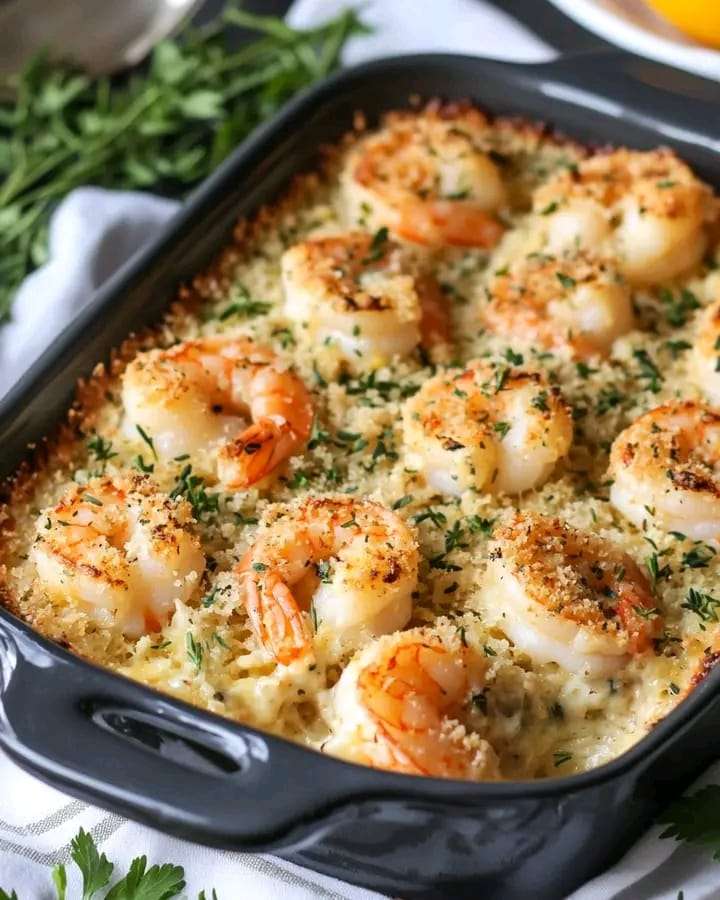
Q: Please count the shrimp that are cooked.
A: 12